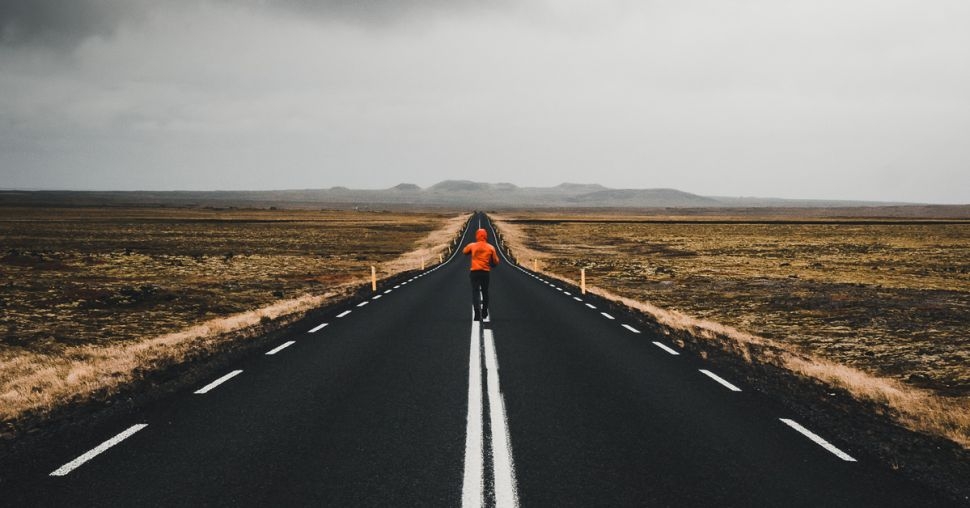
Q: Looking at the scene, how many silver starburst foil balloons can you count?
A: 0